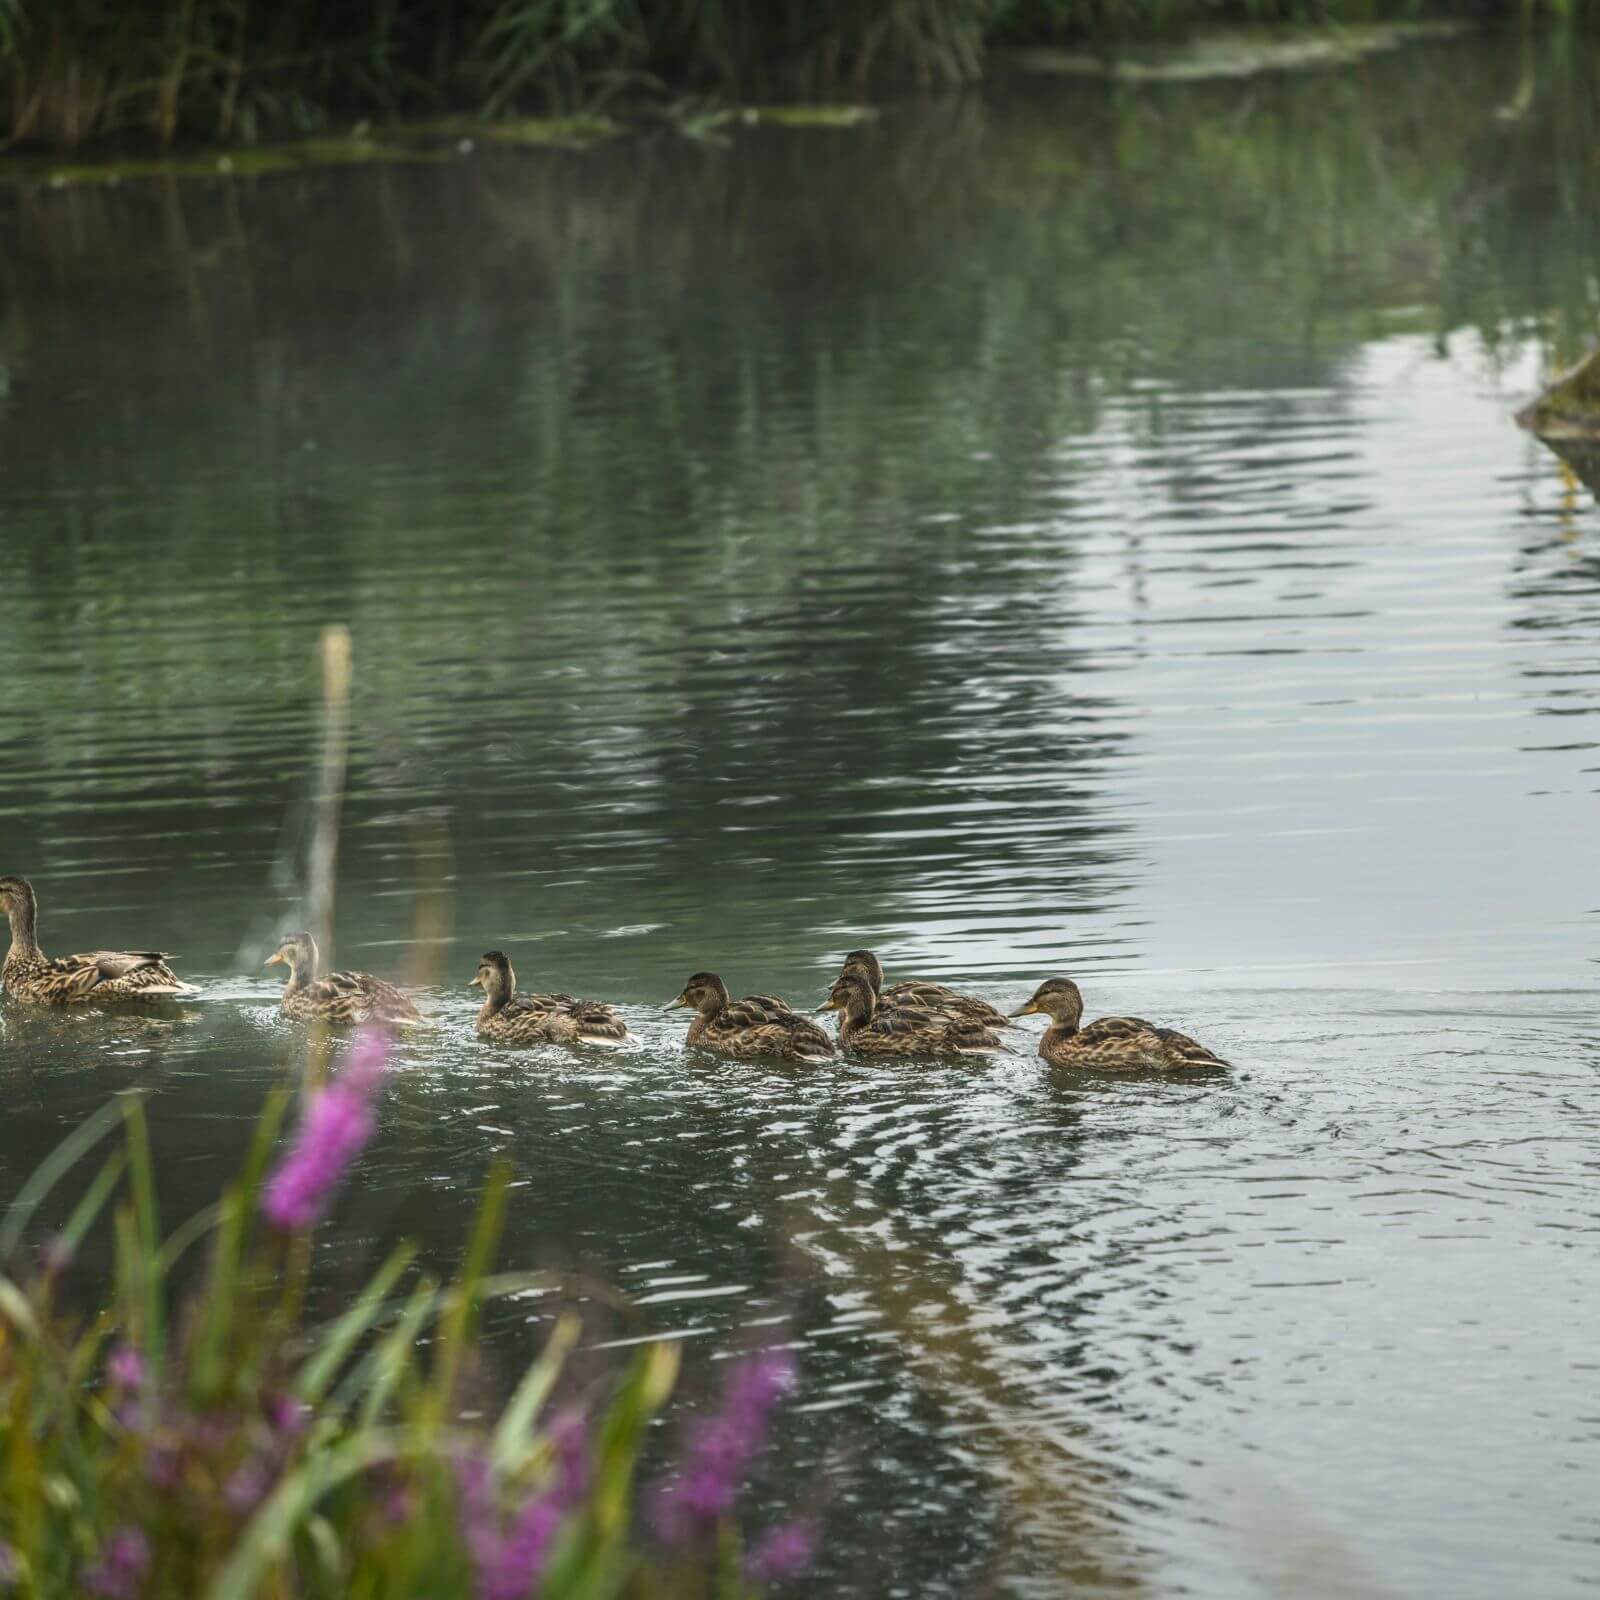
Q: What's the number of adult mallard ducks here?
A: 1